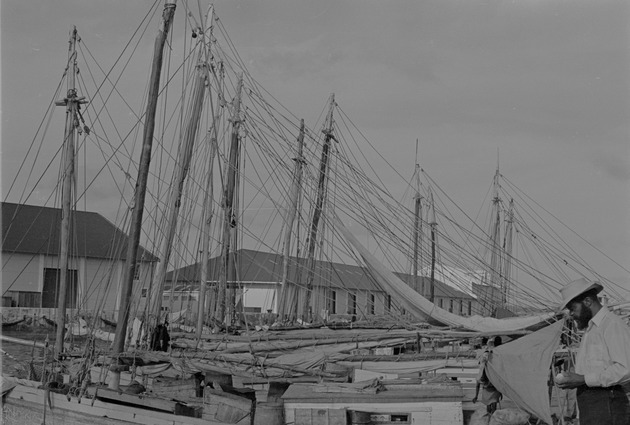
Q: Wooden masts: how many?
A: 11